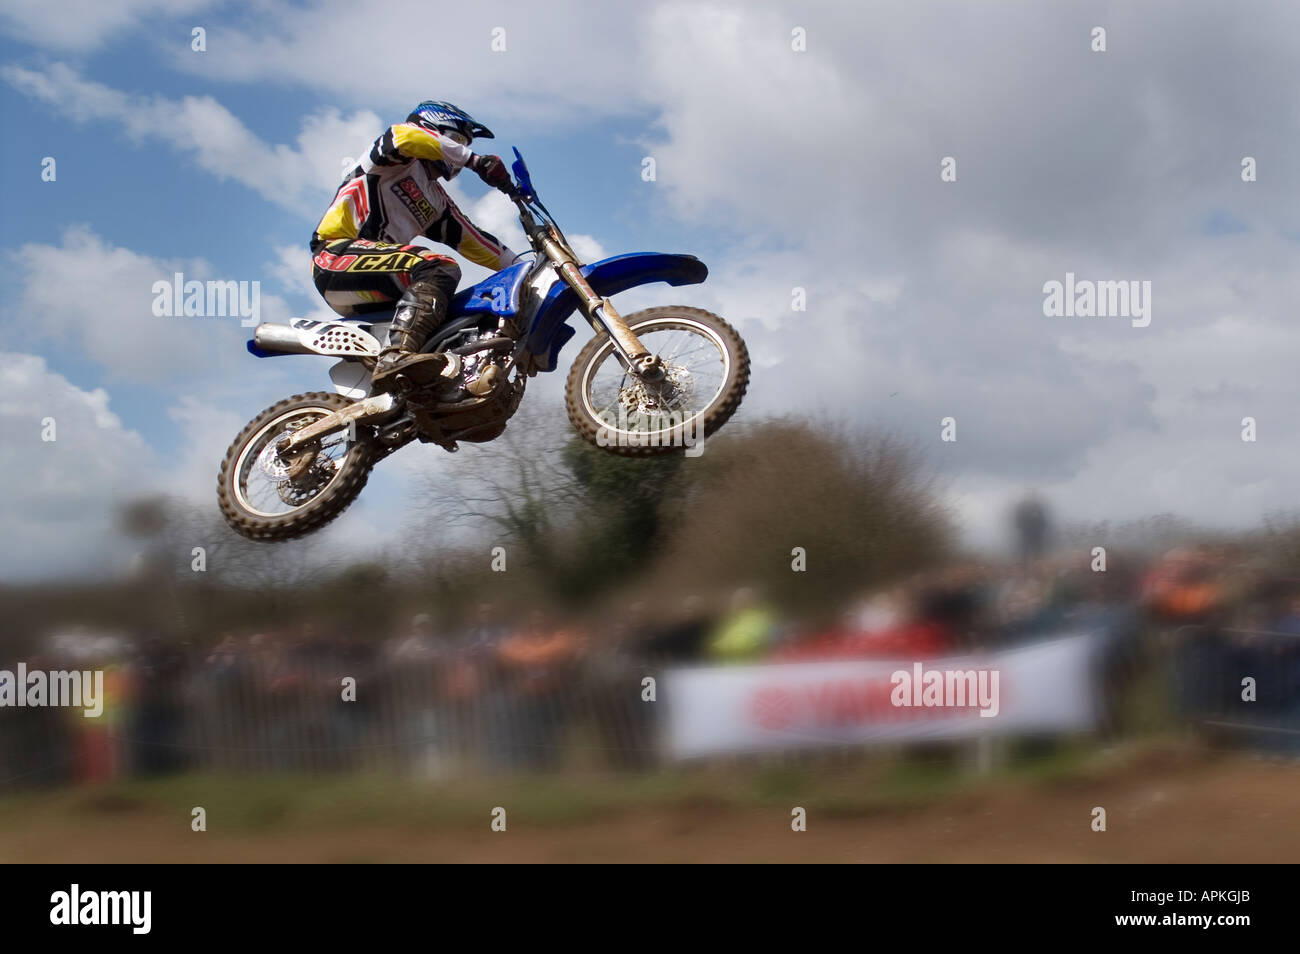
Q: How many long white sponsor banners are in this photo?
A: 1